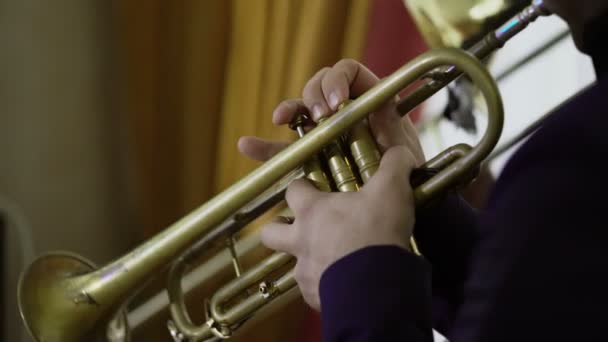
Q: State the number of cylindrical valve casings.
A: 3